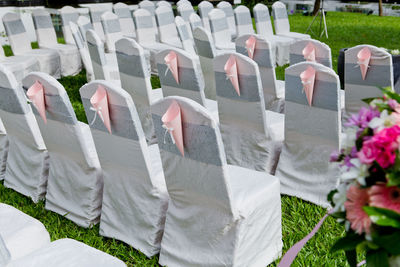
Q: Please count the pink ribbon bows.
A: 9